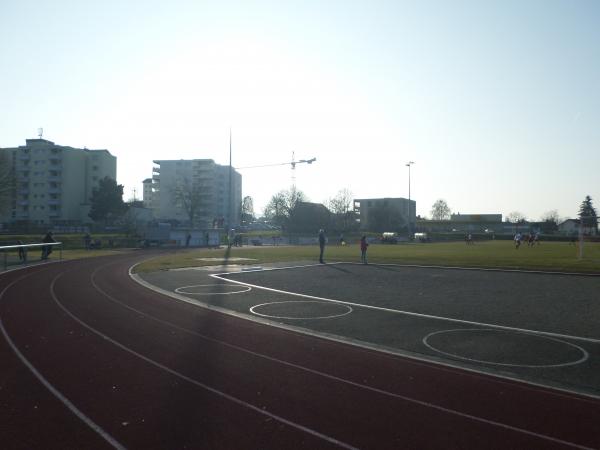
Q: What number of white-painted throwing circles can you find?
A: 3